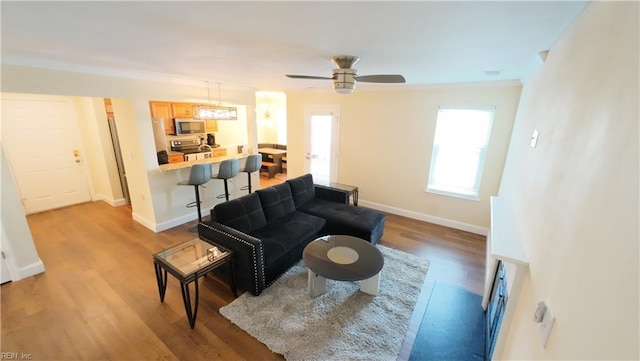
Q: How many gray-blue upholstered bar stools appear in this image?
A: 3